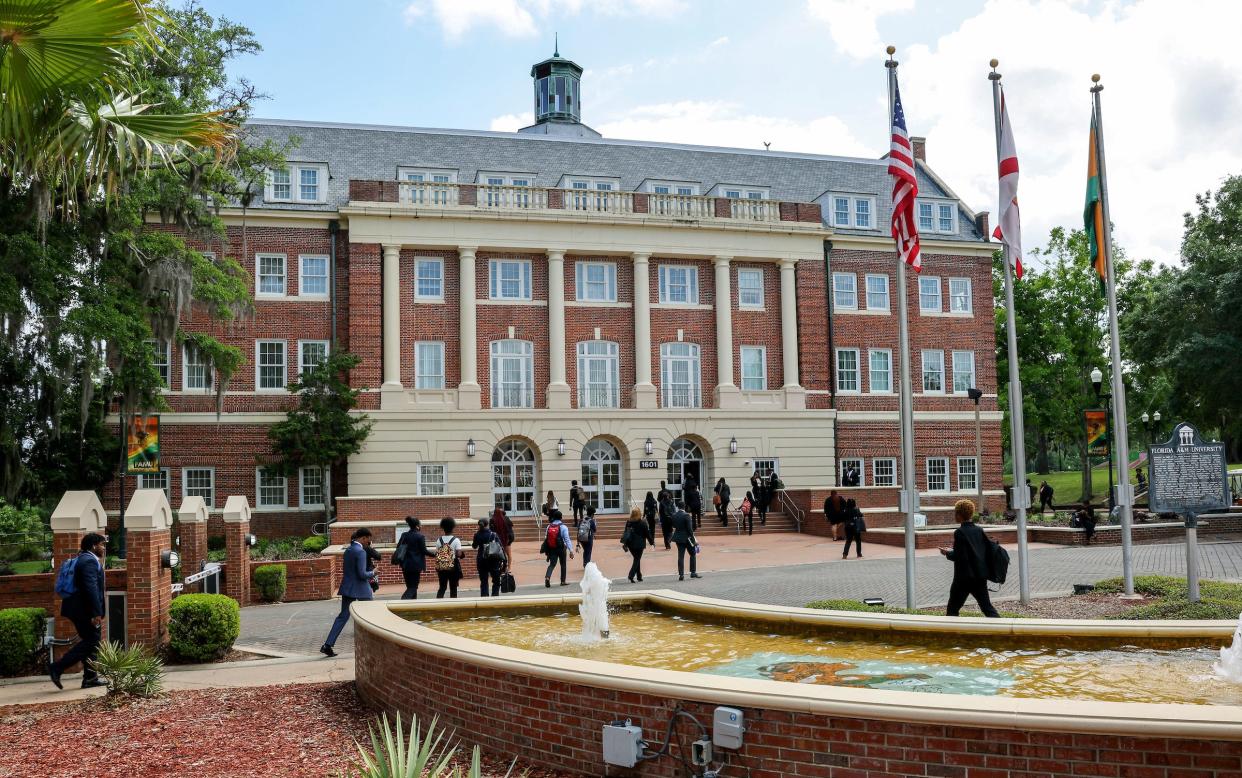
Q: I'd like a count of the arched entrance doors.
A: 3